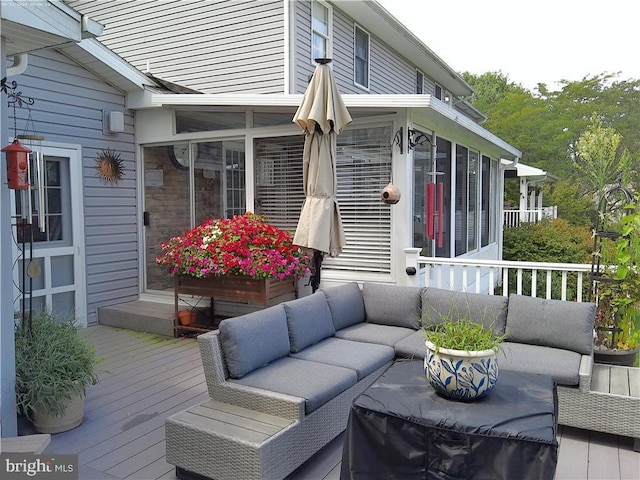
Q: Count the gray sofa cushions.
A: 11